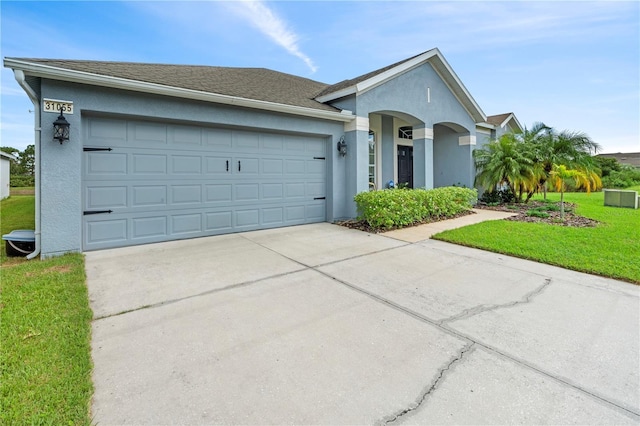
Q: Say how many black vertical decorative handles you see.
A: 2